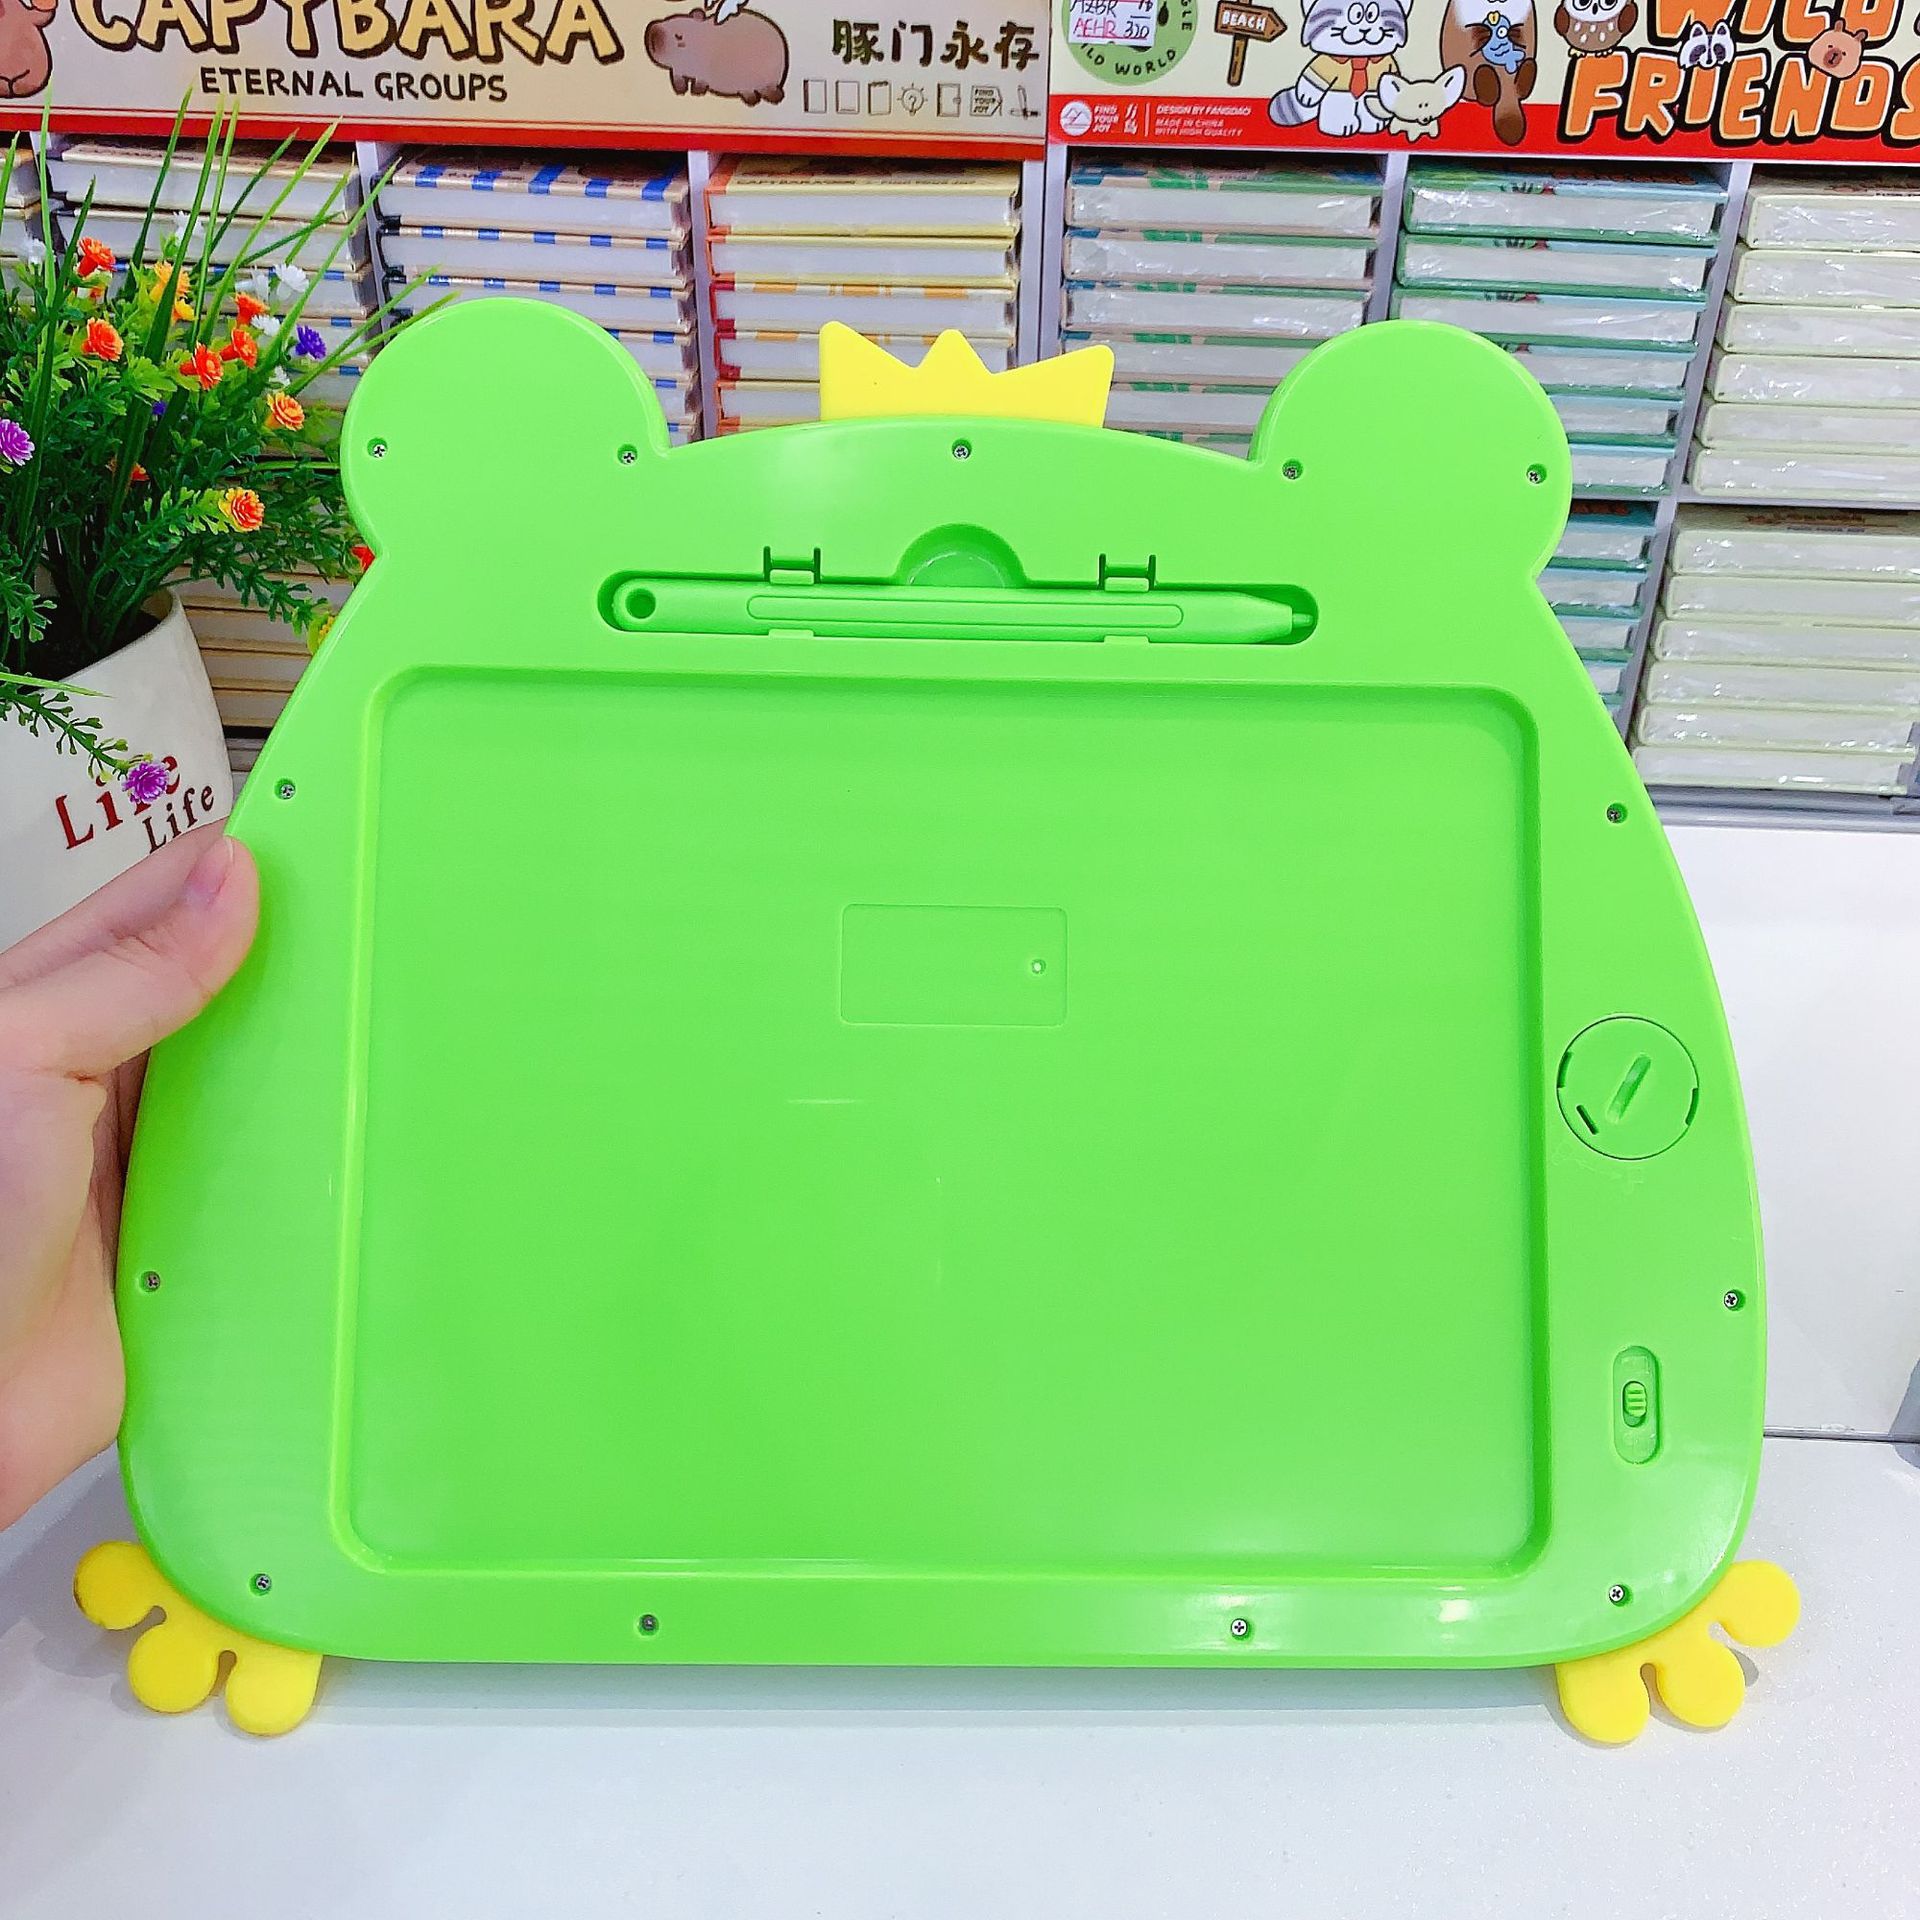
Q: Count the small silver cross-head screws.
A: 13